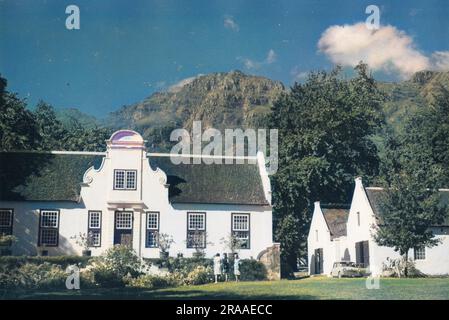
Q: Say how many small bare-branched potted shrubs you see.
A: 4